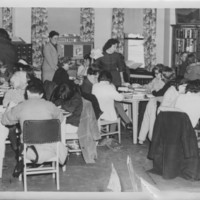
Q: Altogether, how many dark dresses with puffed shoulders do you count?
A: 1